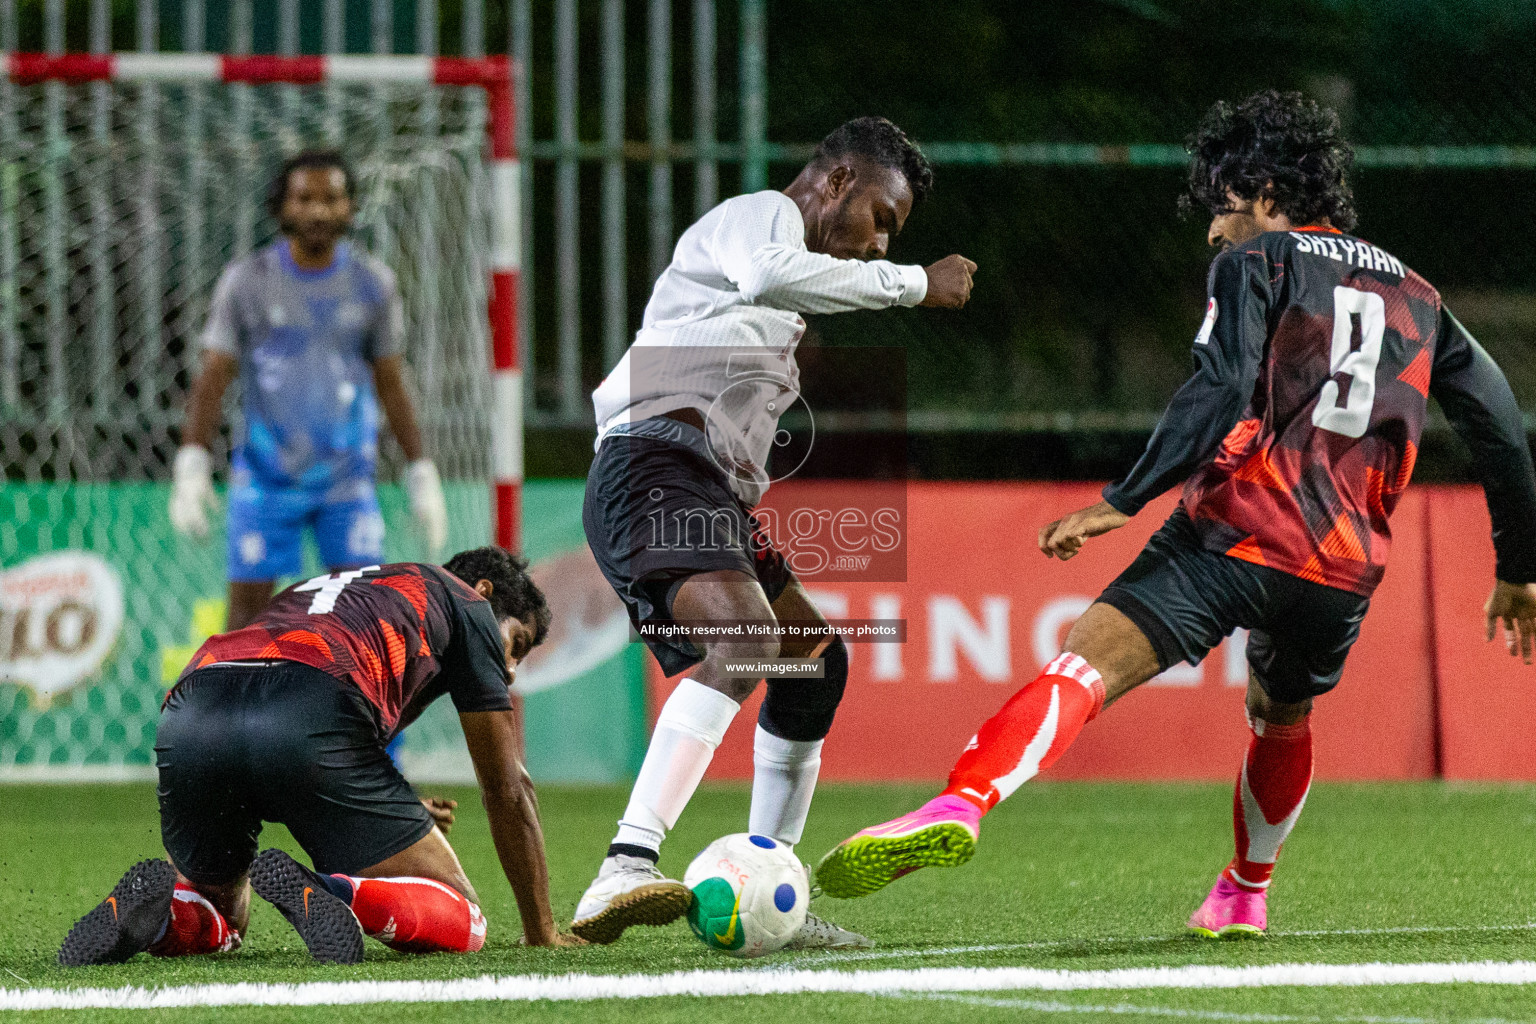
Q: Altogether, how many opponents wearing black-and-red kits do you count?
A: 2